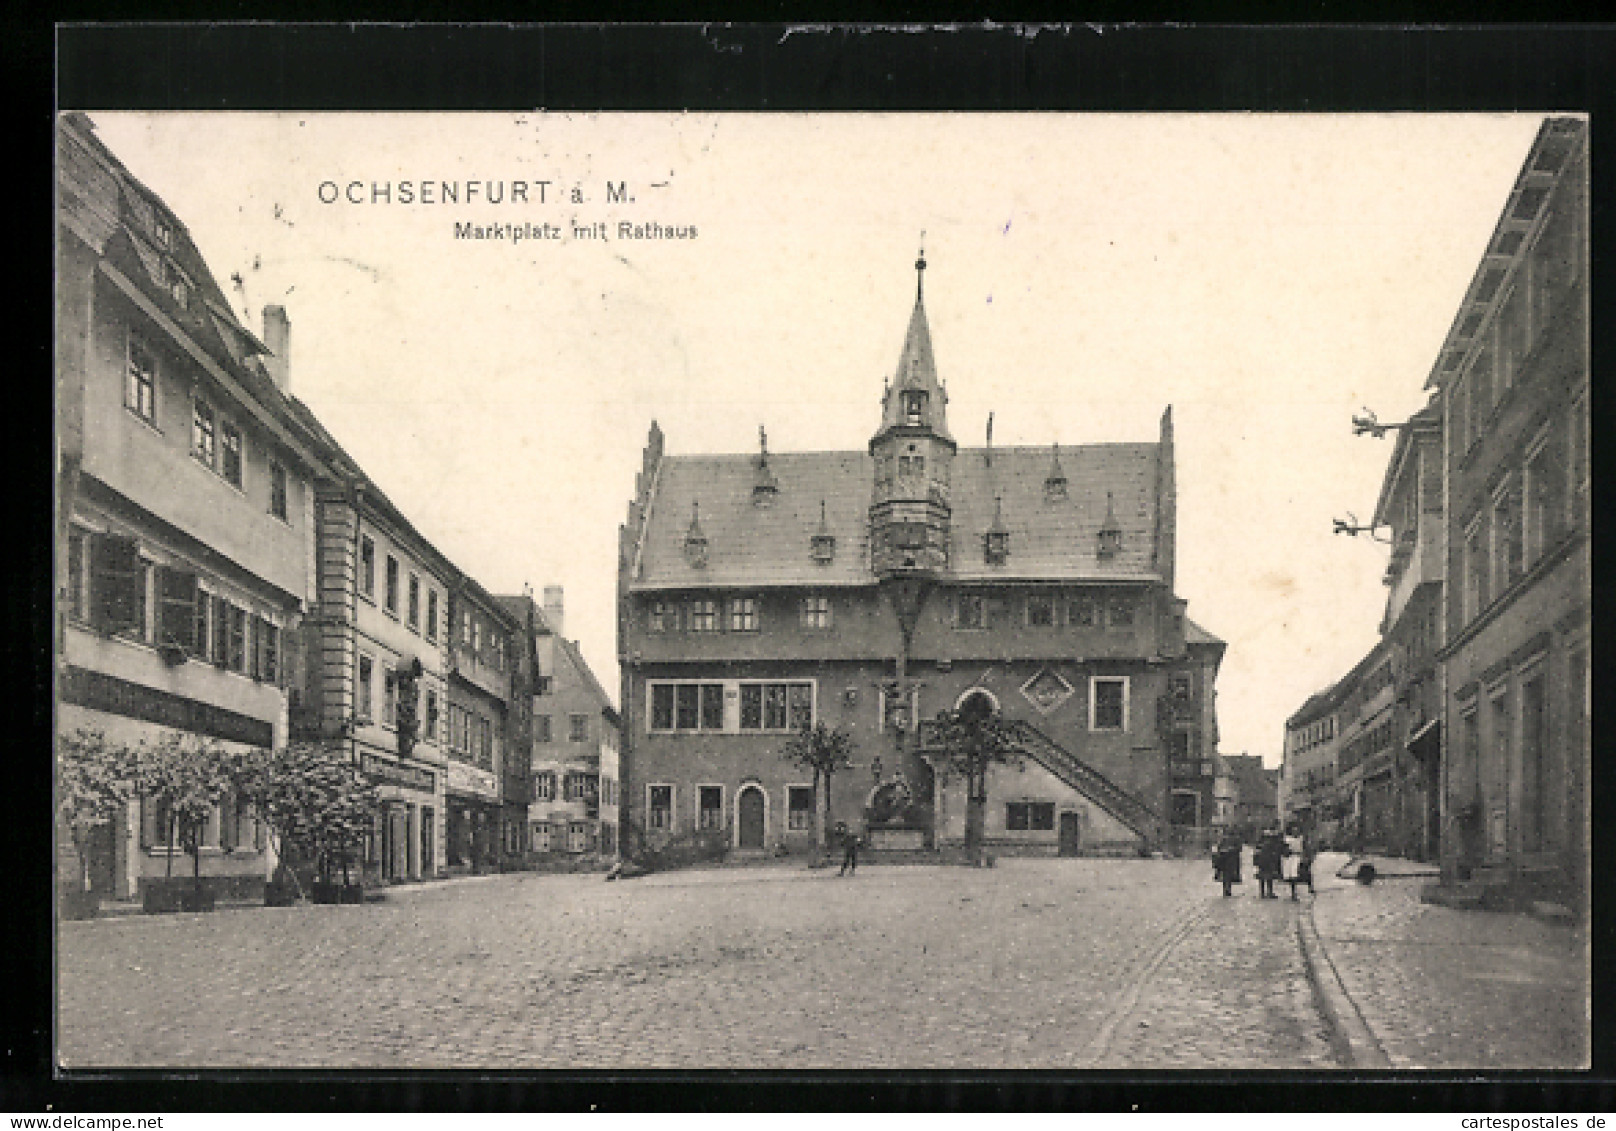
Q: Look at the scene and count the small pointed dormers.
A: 6